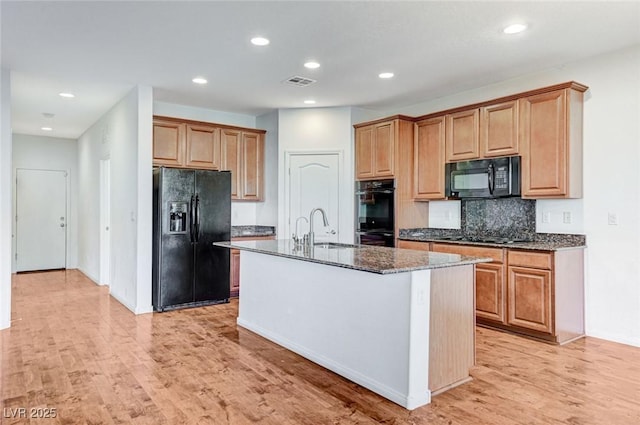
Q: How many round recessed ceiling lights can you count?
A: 8